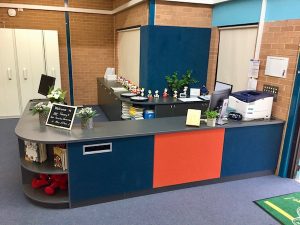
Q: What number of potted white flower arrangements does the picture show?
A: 3